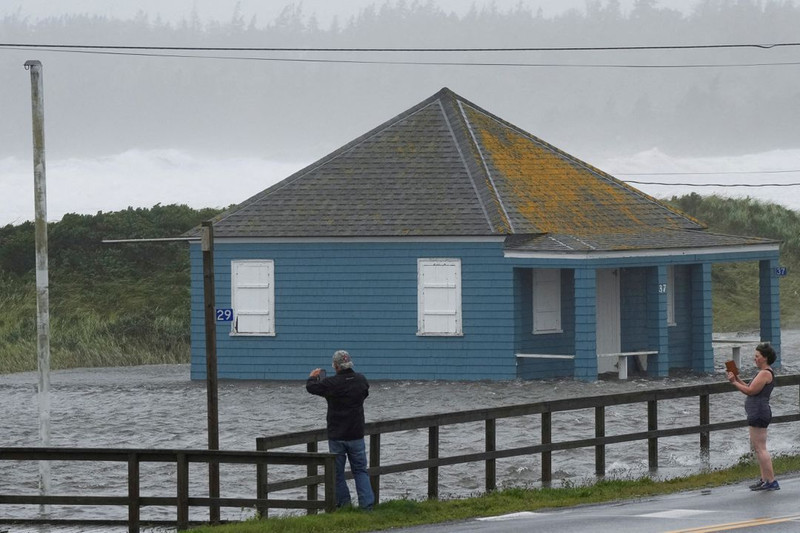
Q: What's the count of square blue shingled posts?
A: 4